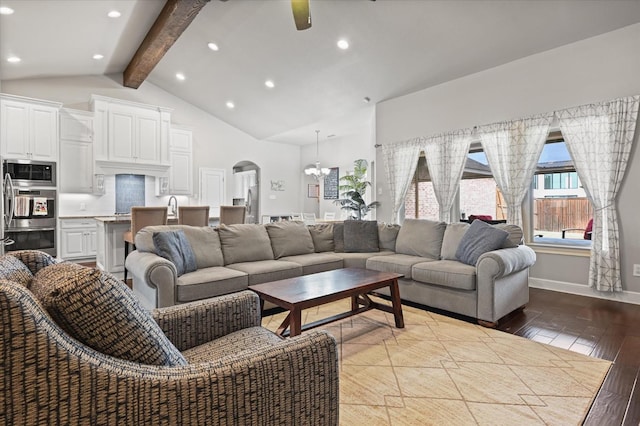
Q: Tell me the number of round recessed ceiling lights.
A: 9